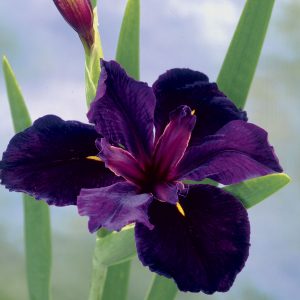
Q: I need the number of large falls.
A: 3